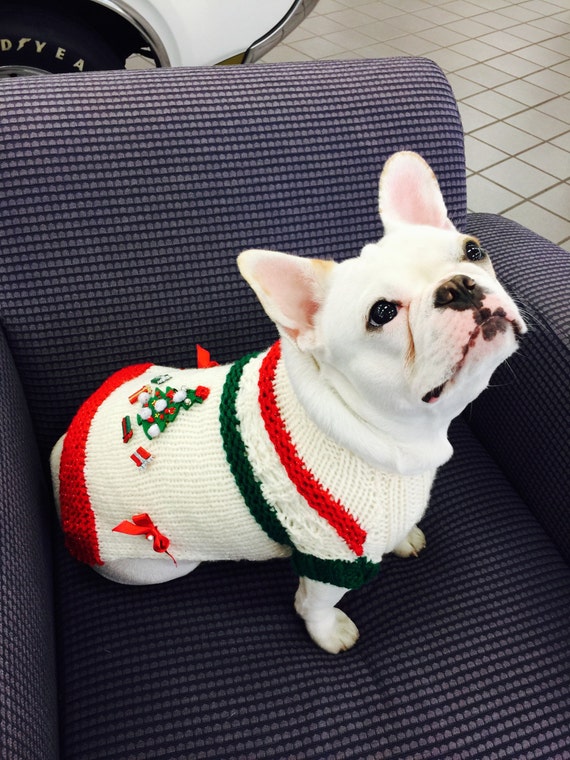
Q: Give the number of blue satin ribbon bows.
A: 0